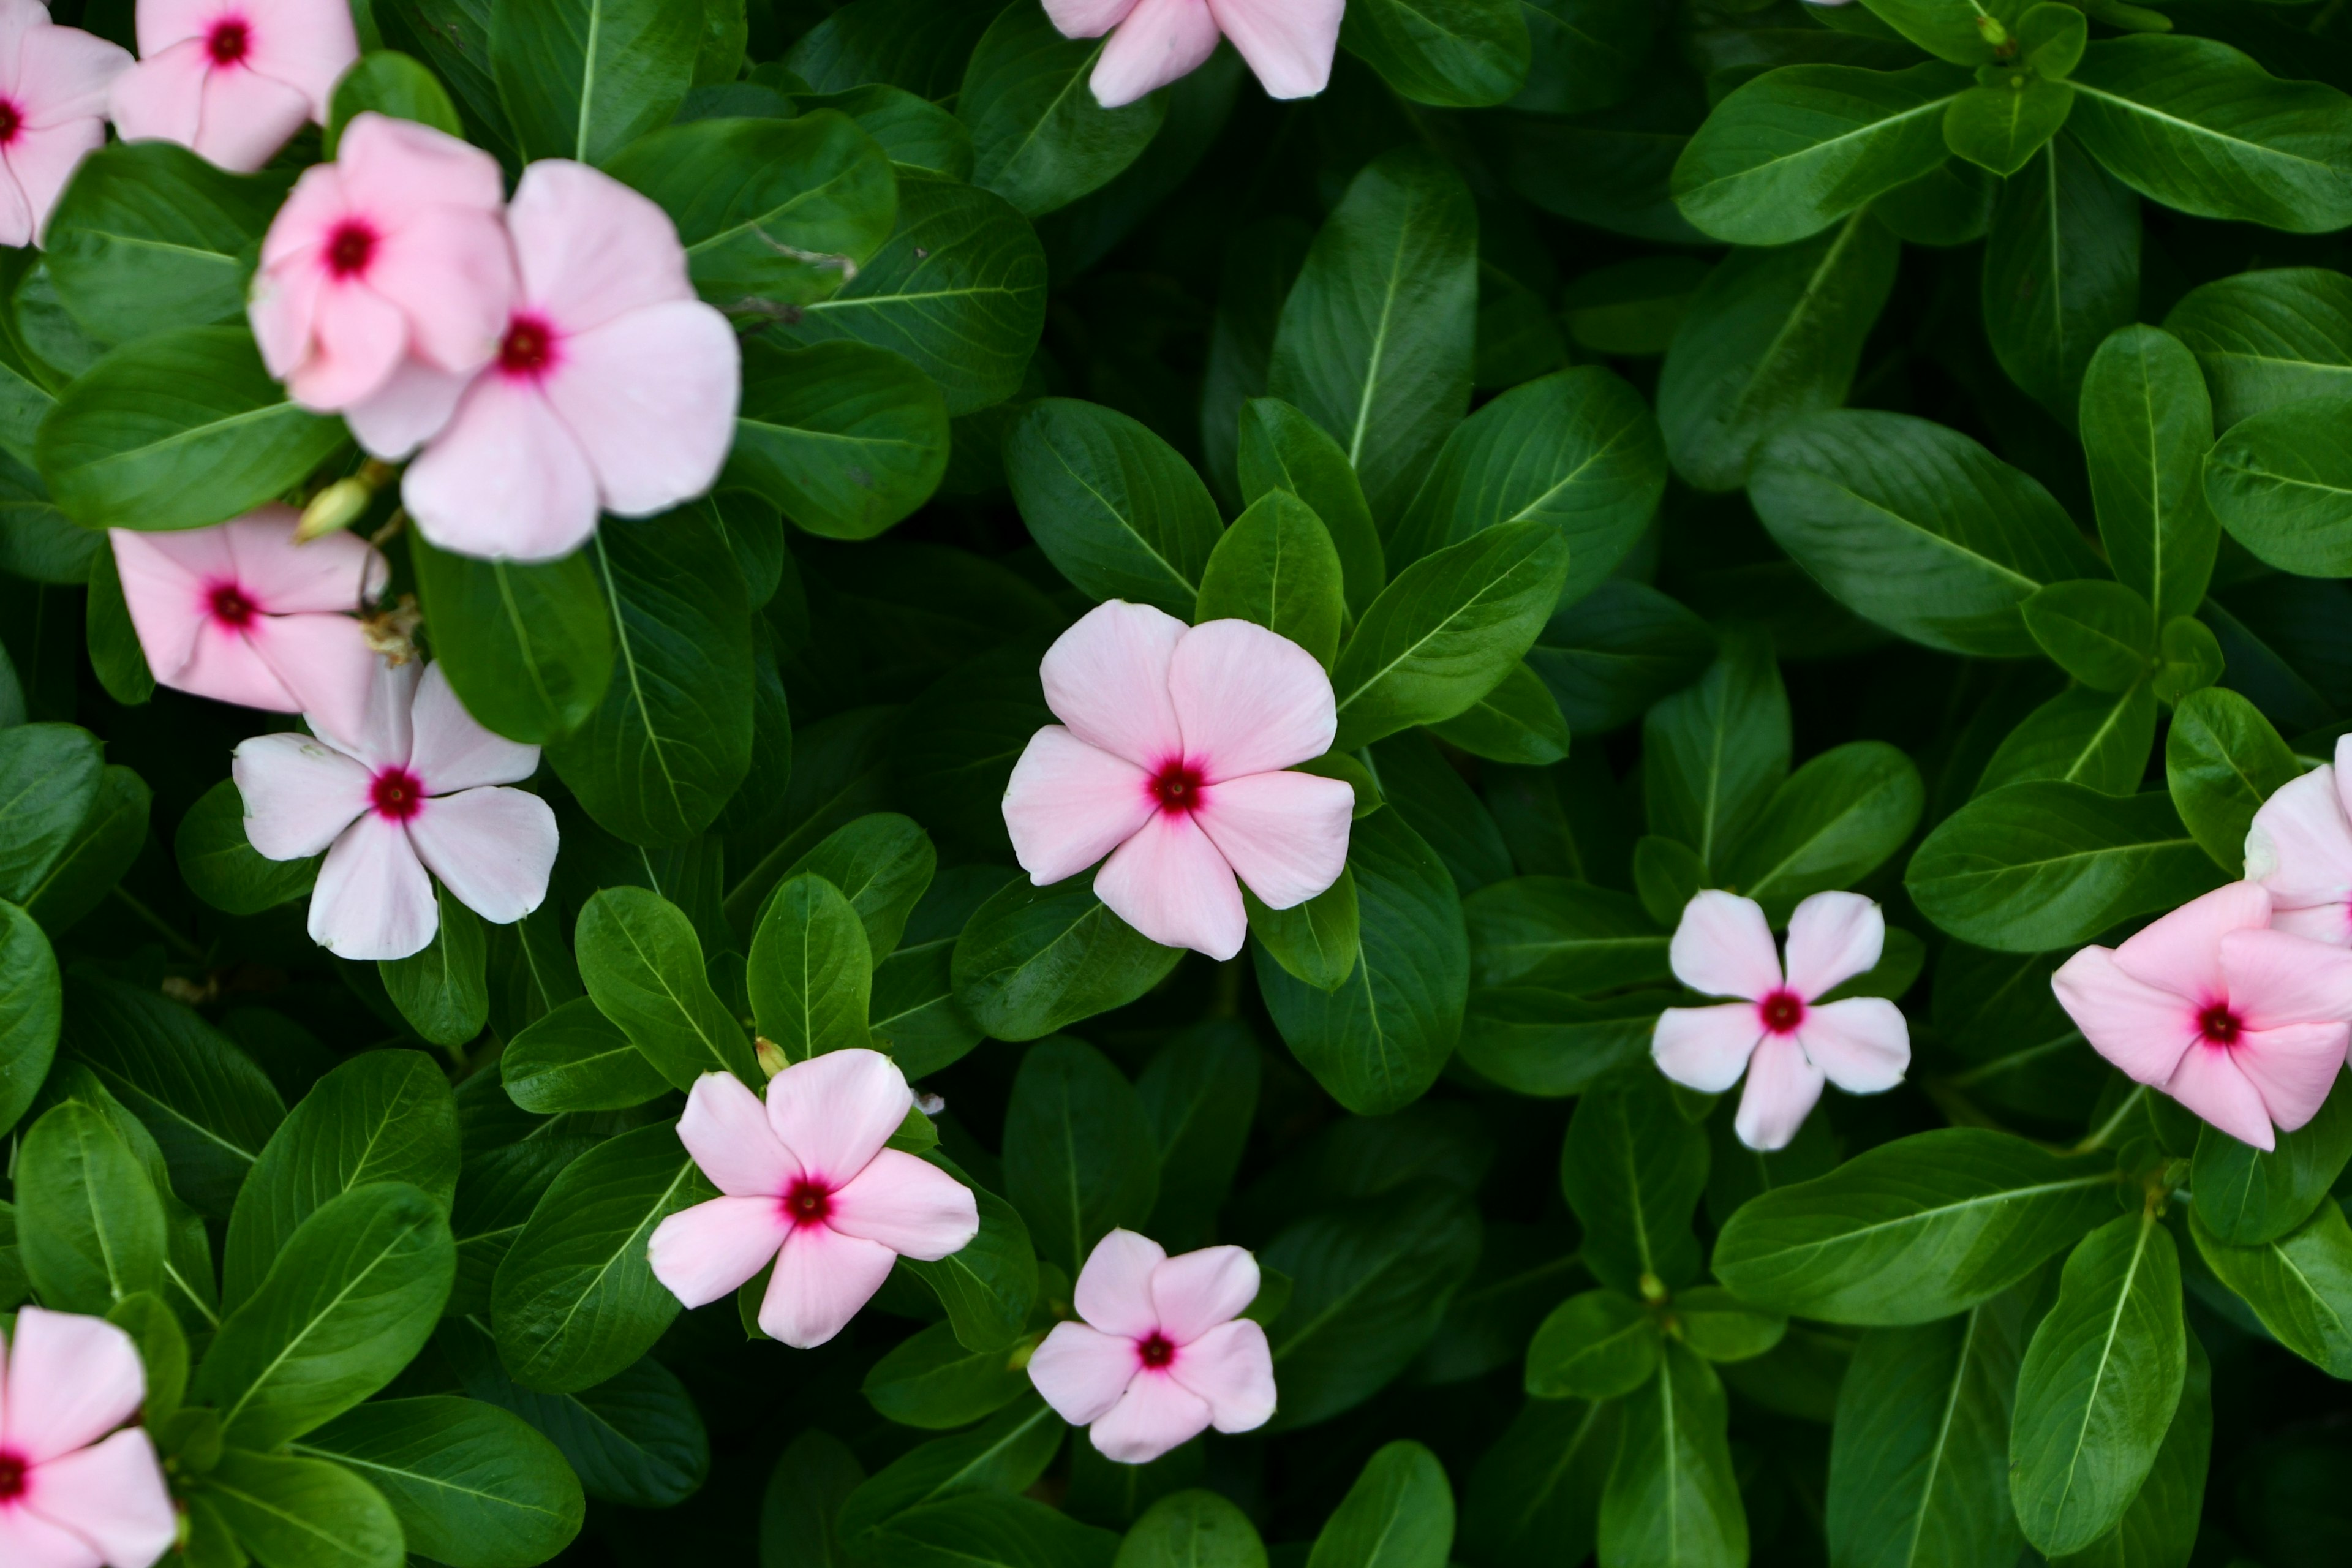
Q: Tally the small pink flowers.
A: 14